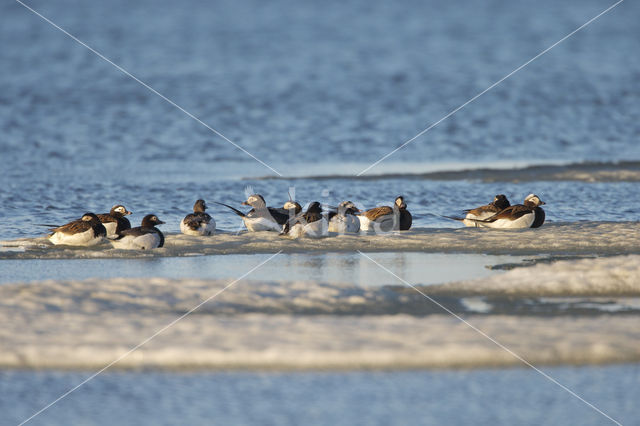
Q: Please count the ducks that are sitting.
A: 11